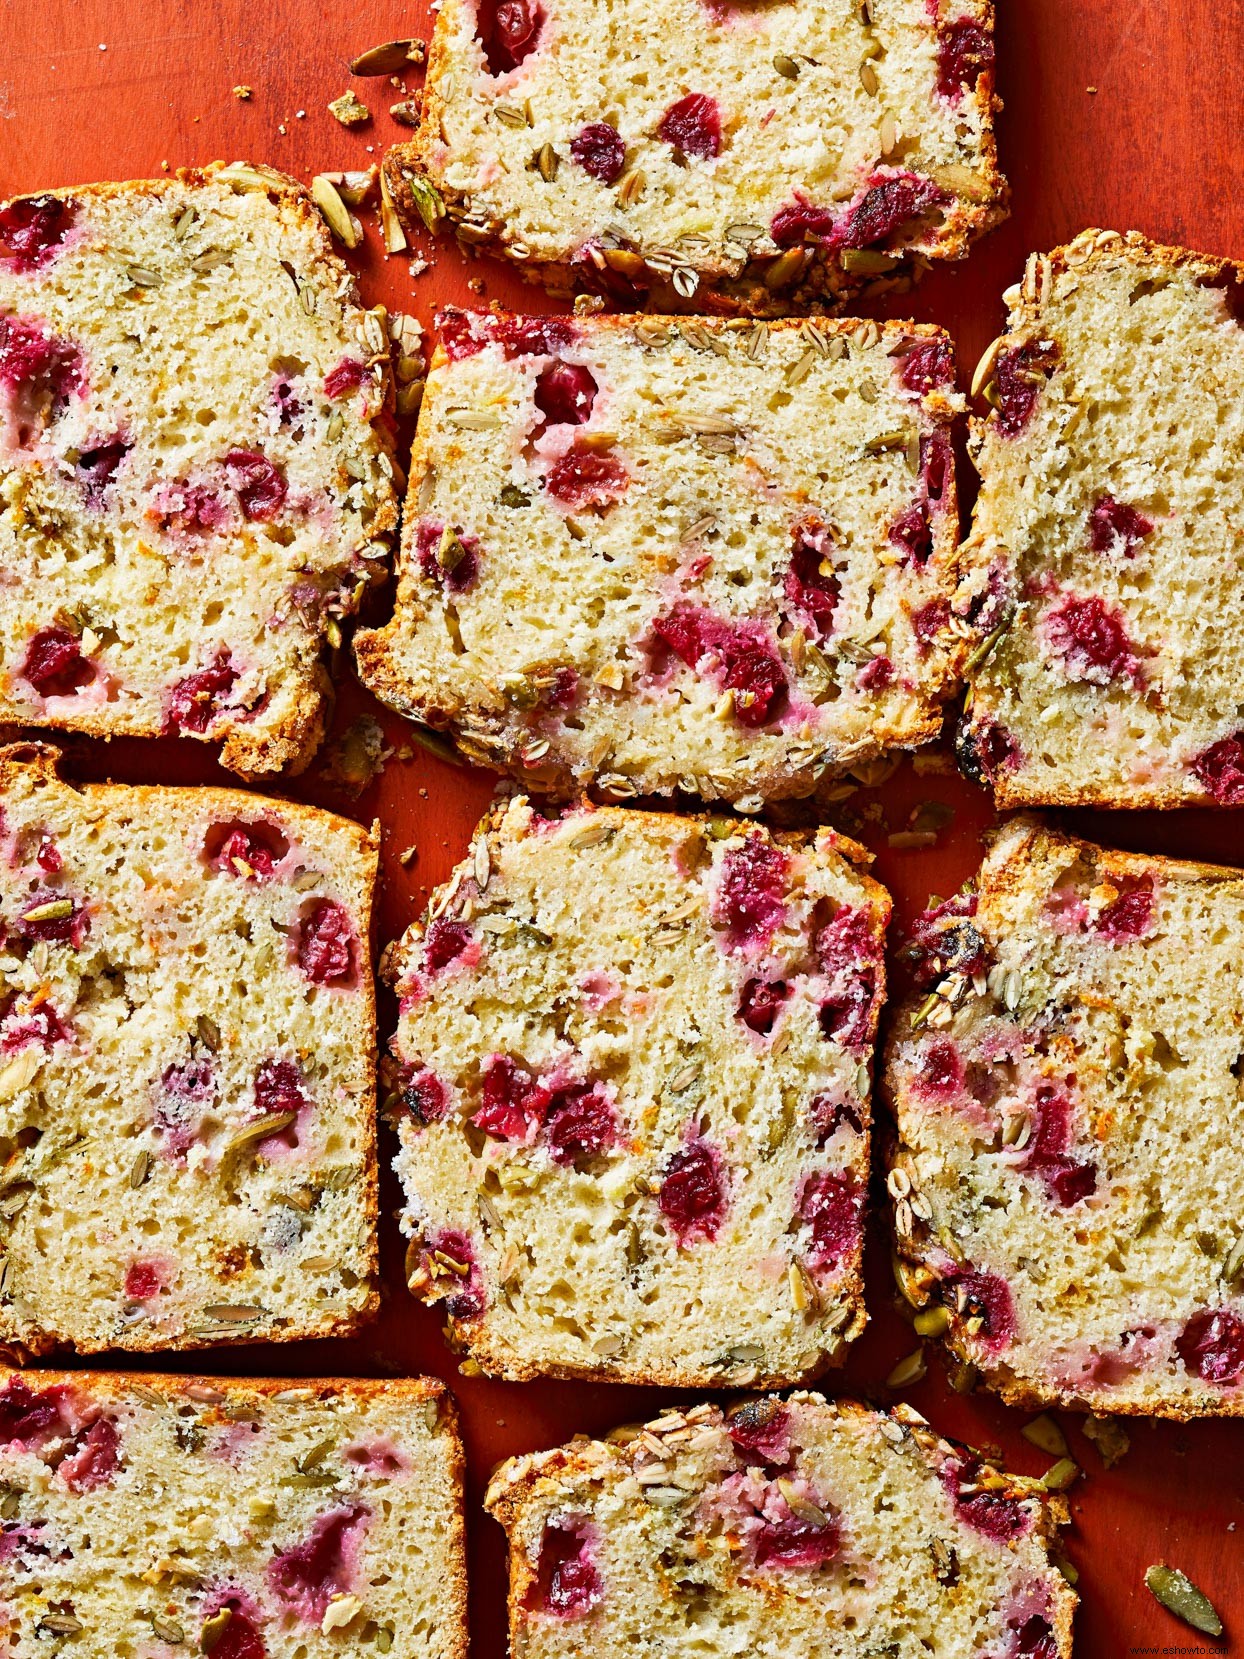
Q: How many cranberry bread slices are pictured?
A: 9